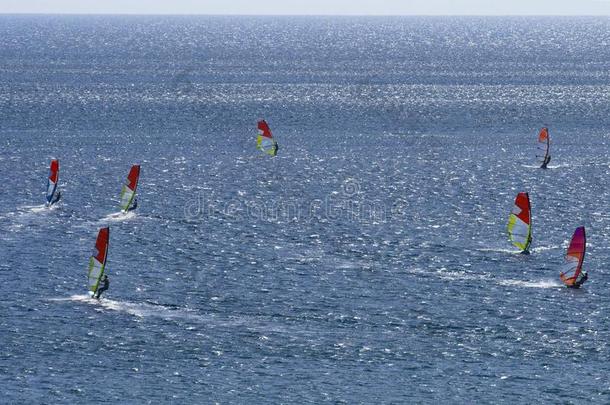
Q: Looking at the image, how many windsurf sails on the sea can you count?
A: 7